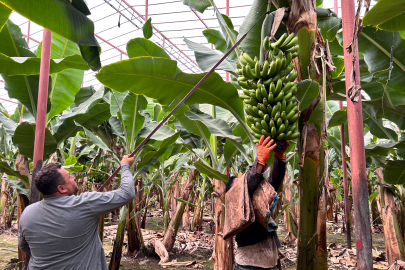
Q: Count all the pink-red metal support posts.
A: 3